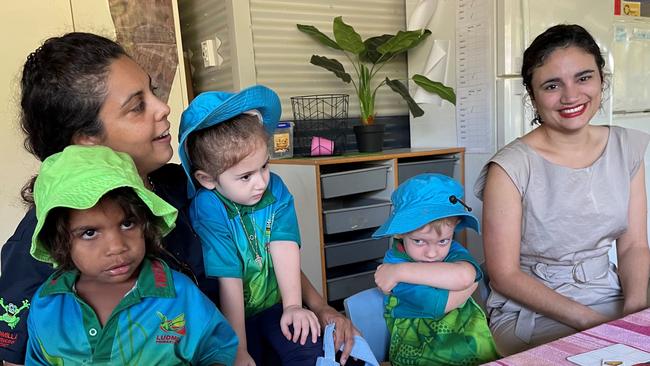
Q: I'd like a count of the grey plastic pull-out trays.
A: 5